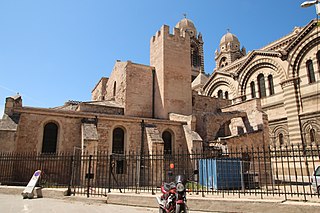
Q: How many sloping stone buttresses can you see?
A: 3